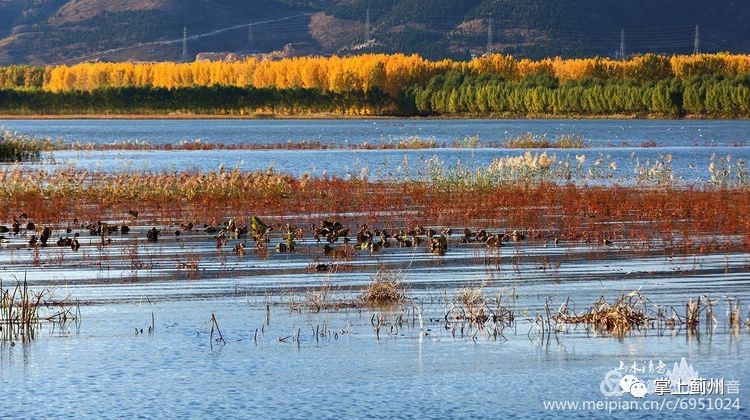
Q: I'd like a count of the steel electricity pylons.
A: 6